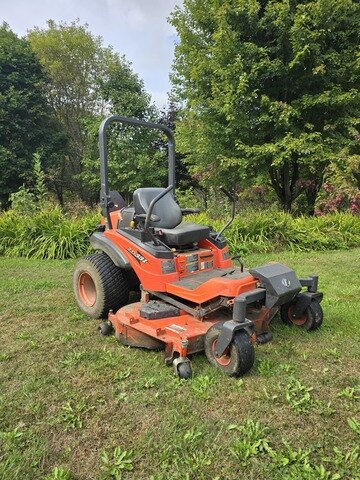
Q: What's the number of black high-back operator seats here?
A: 1